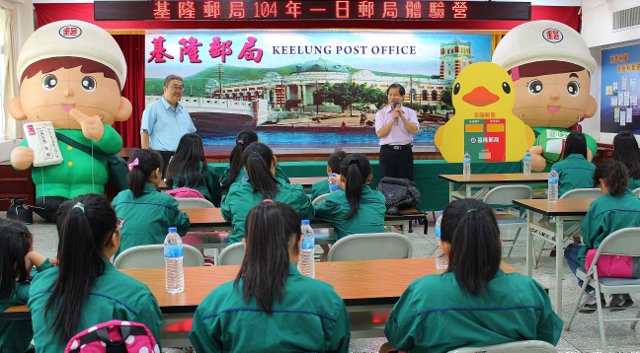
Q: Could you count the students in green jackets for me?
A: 13